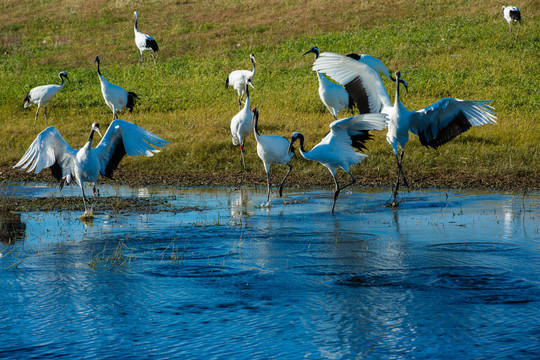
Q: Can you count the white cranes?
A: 12